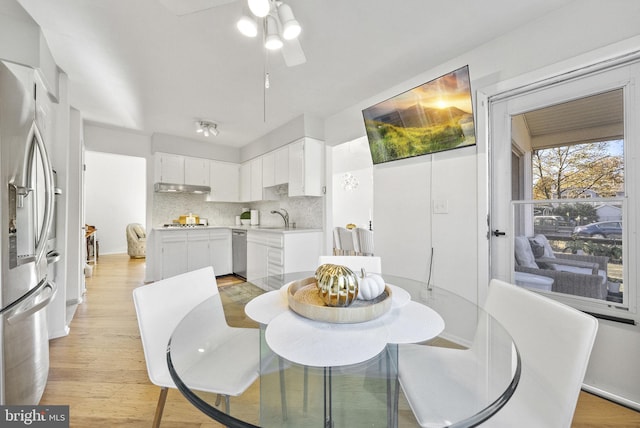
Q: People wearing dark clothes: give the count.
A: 0